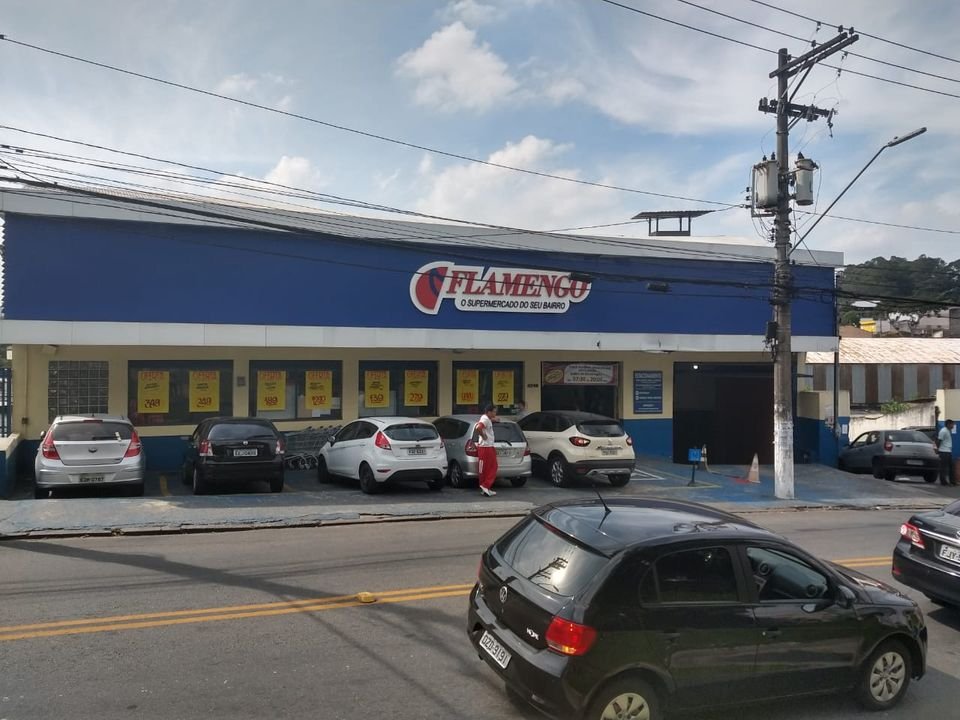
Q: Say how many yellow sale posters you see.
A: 8